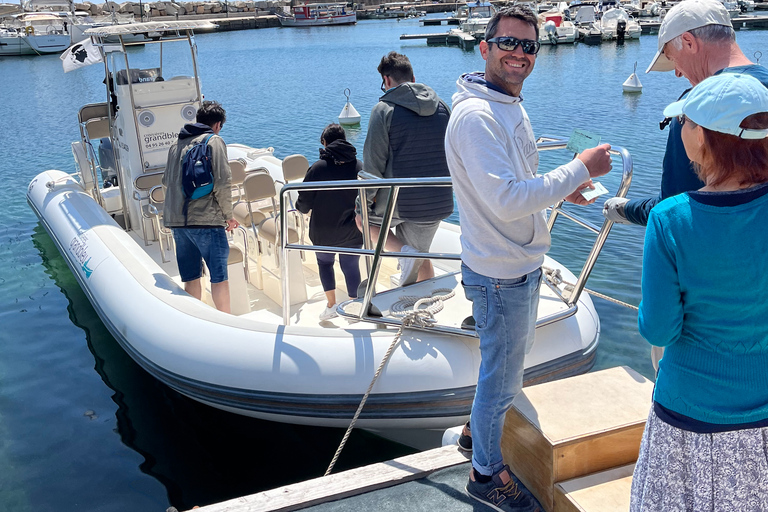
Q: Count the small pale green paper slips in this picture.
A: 2